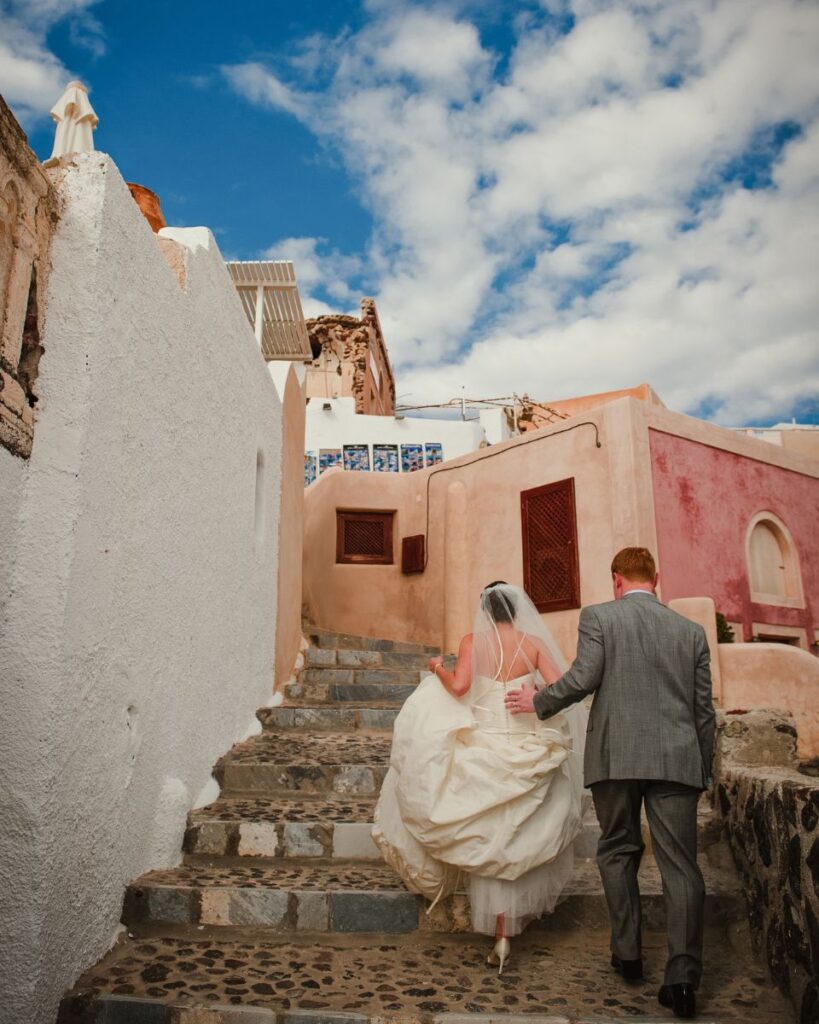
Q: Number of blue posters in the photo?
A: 6